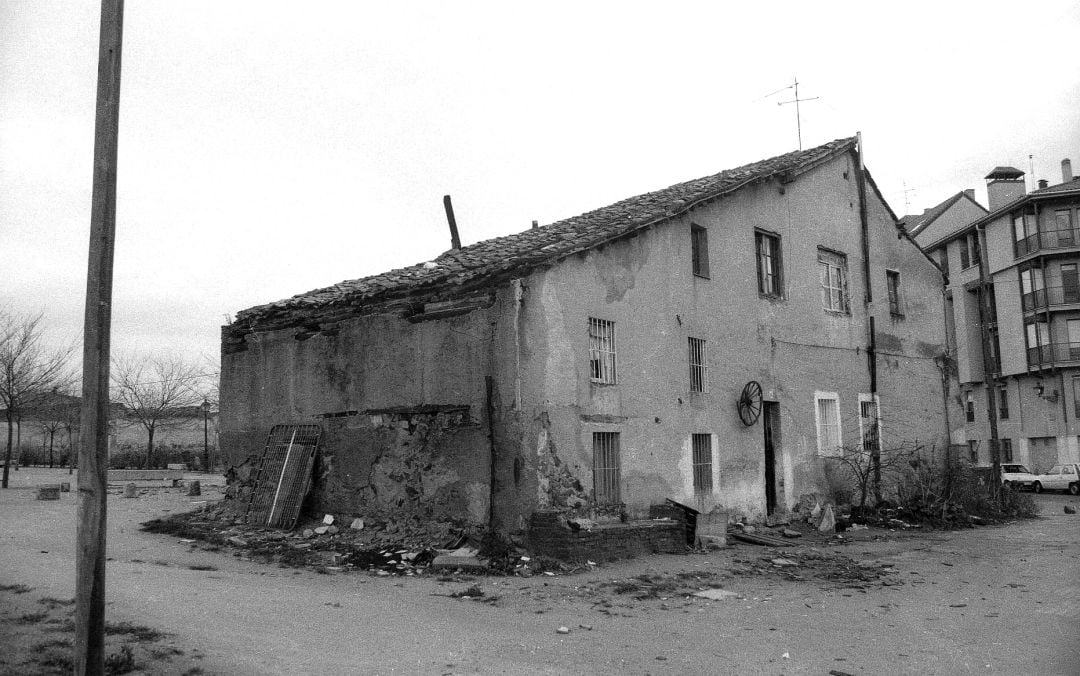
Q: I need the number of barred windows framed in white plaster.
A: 3